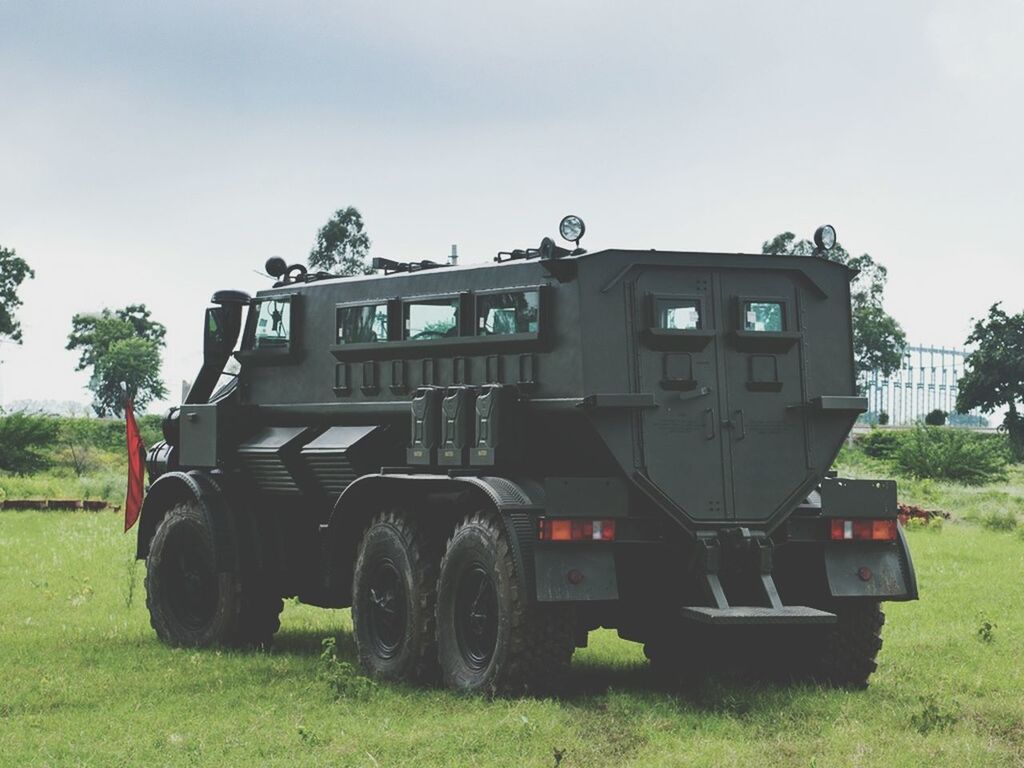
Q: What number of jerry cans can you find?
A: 3